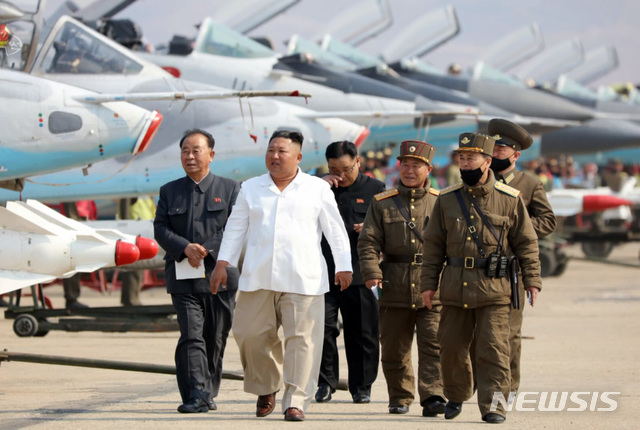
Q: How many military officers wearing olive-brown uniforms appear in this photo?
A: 3